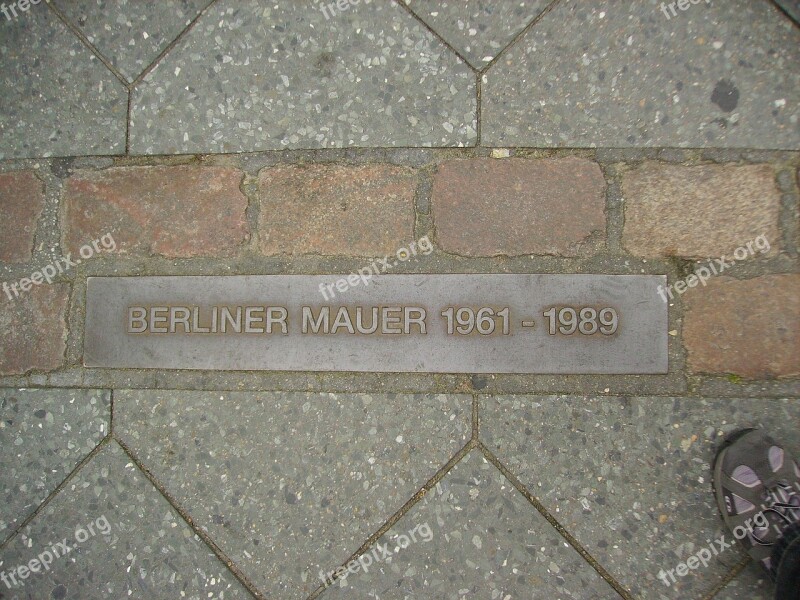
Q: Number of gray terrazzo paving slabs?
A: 12